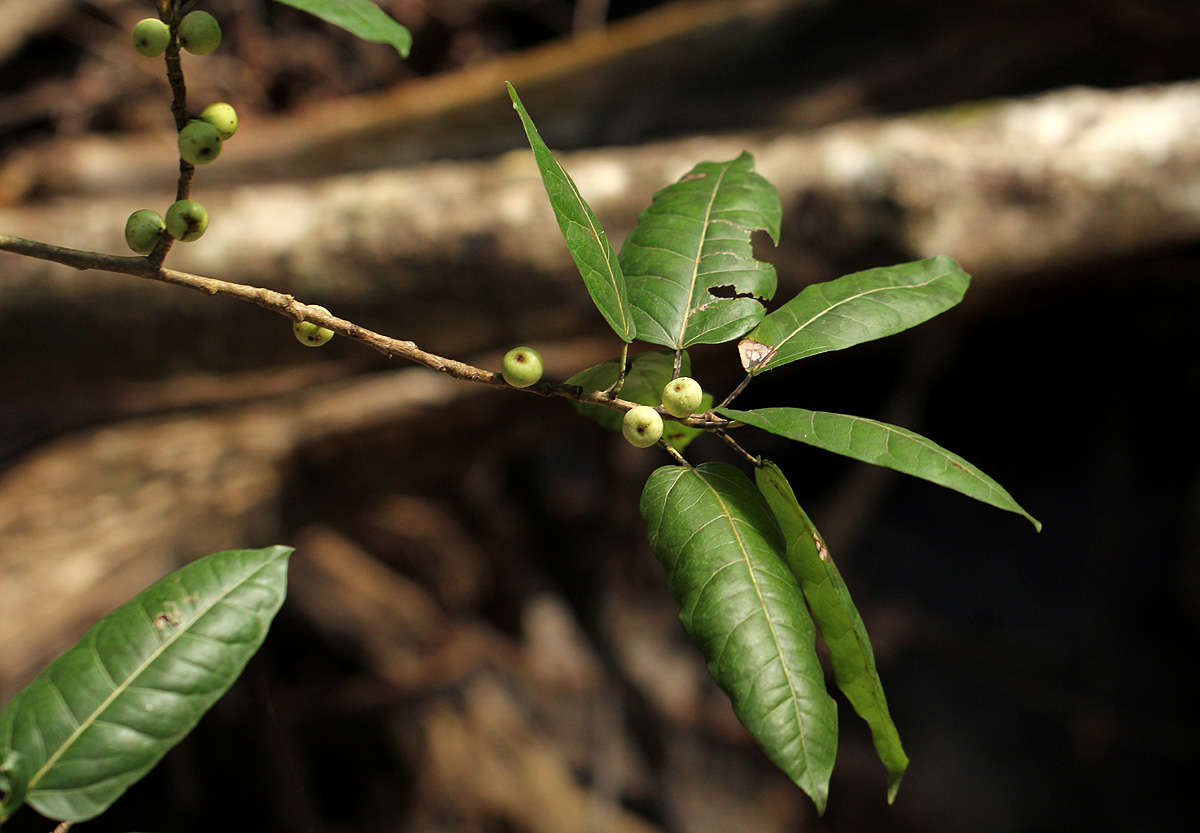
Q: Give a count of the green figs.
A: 10